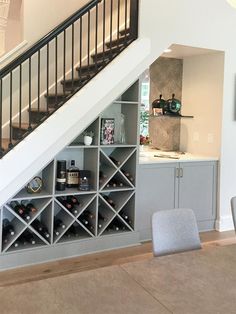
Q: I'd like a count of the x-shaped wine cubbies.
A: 4